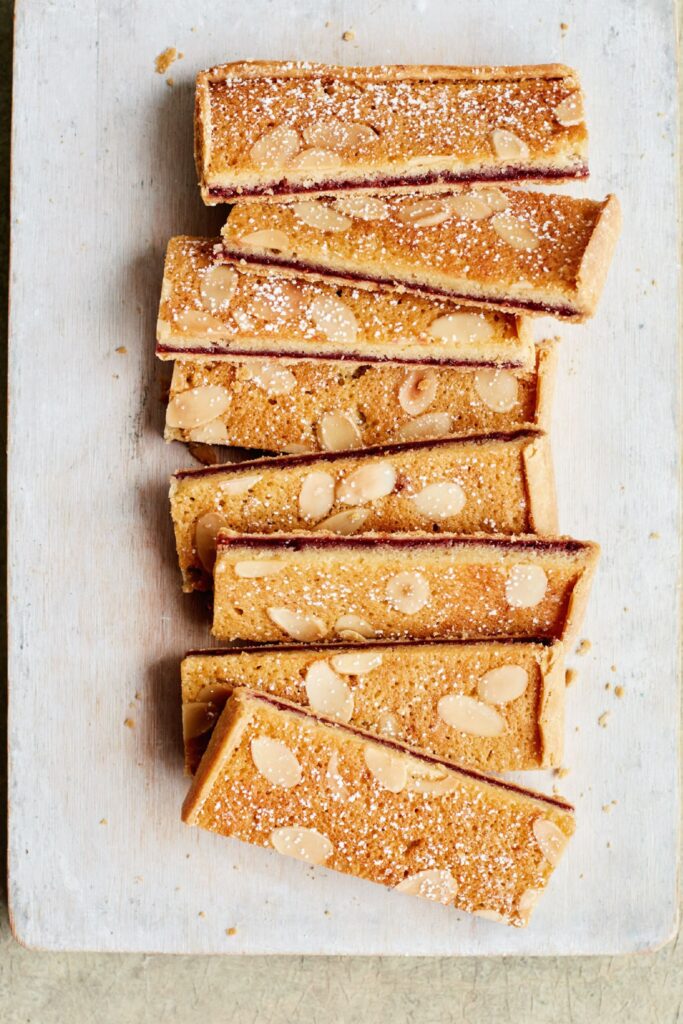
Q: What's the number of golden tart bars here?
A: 8